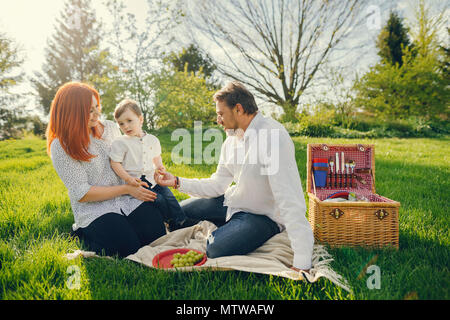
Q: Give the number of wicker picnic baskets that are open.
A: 1